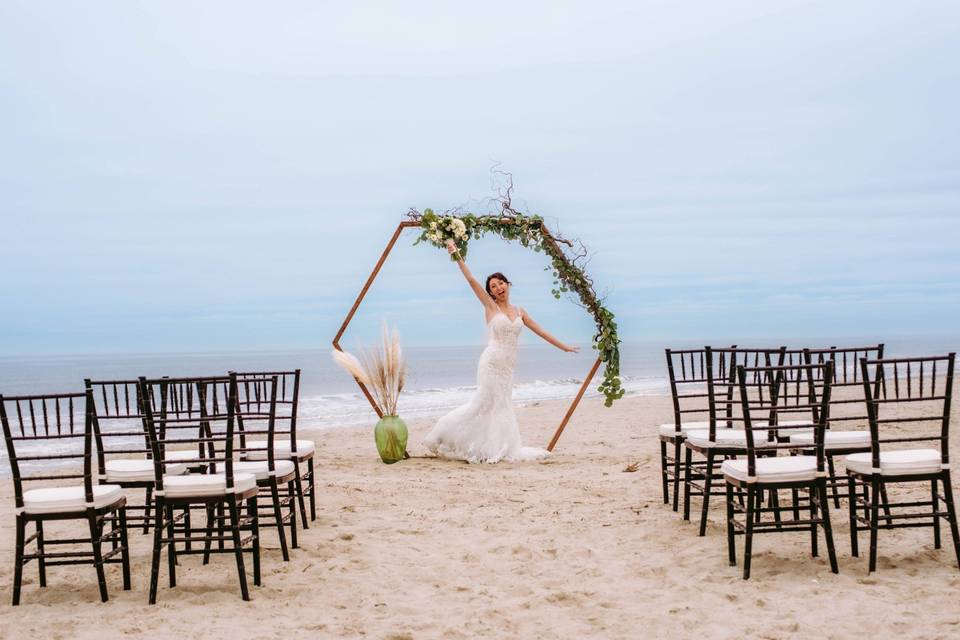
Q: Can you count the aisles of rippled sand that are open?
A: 1